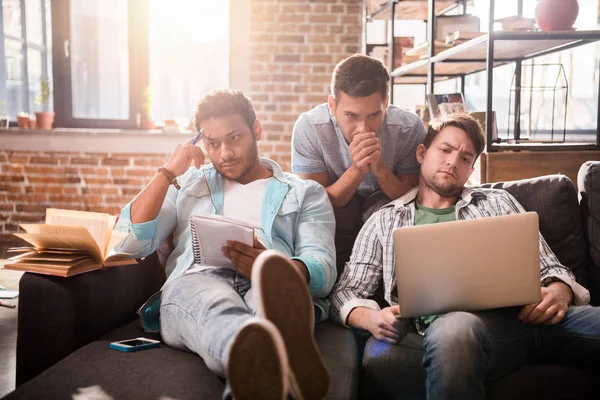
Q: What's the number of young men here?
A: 3